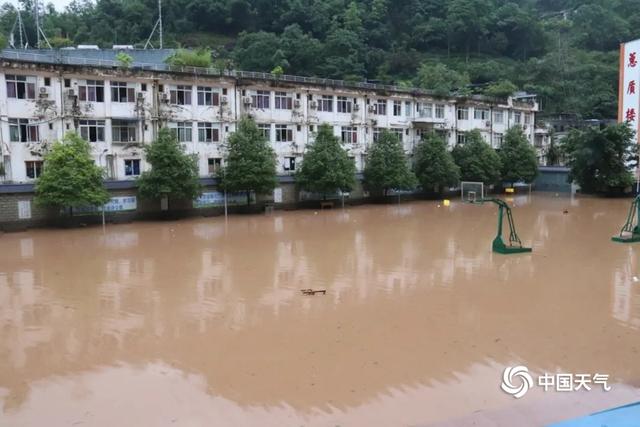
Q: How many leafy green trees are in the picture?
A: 9